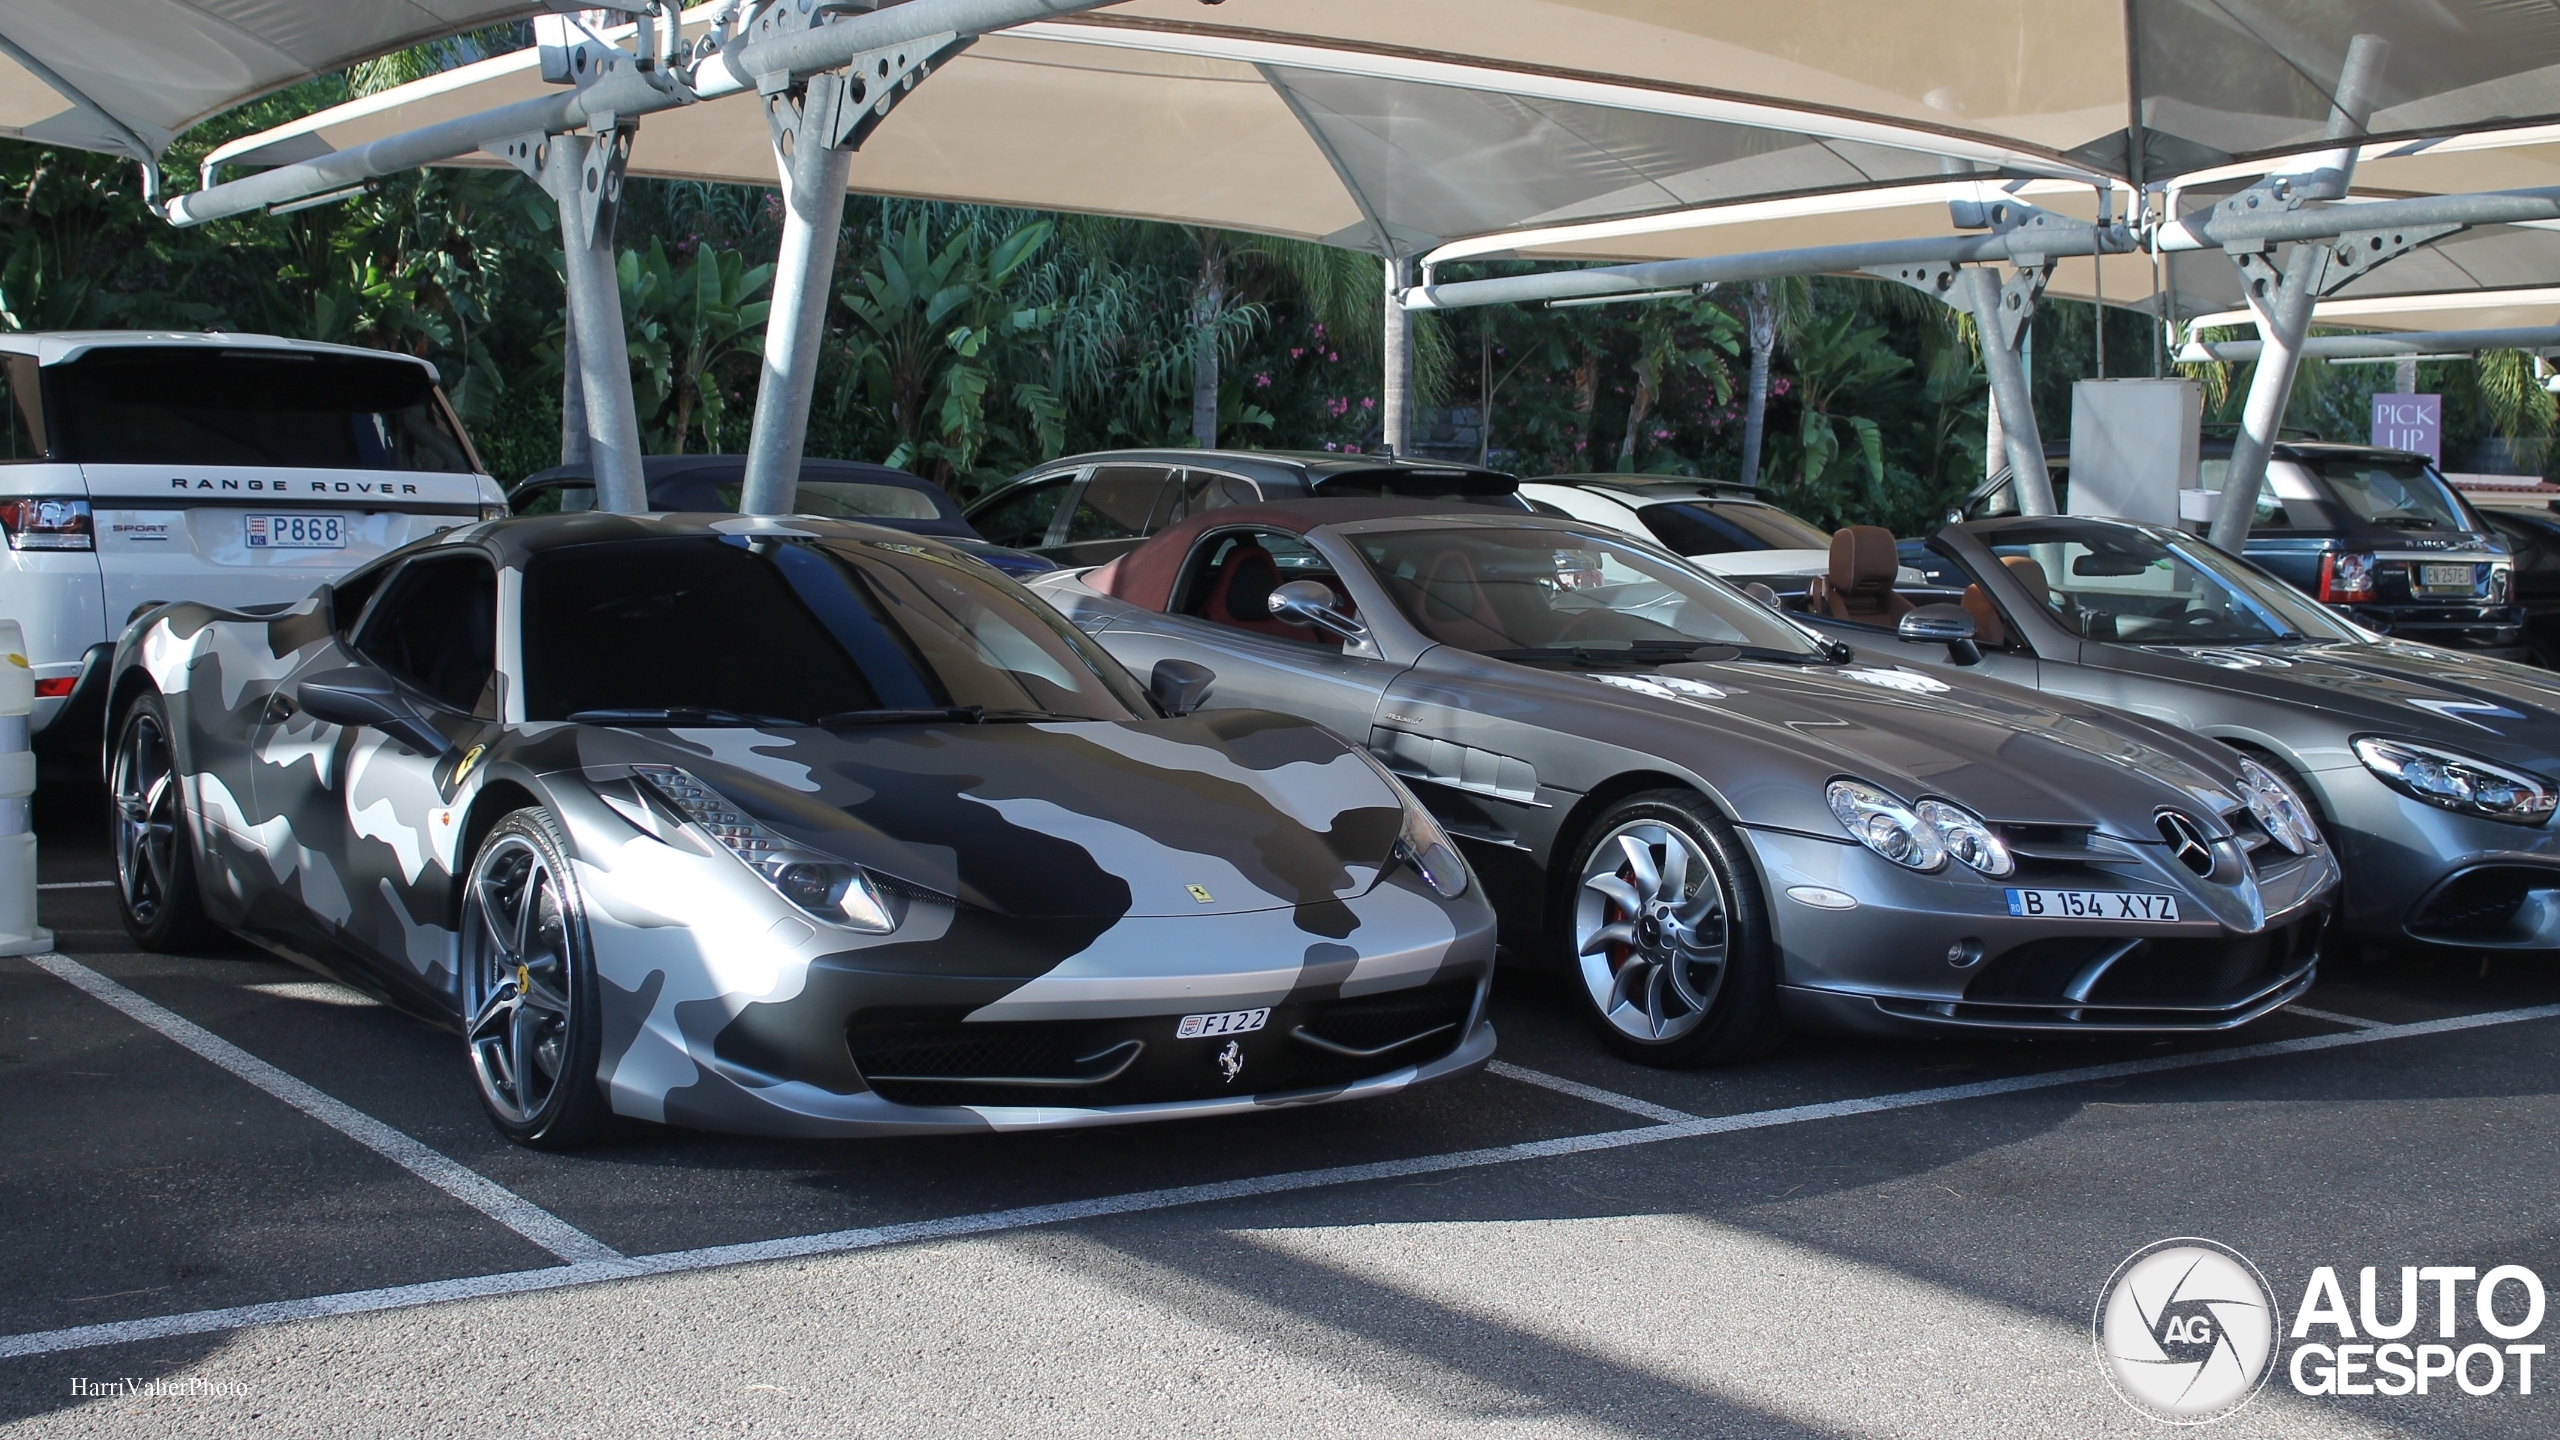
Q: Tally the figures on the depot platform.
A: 0